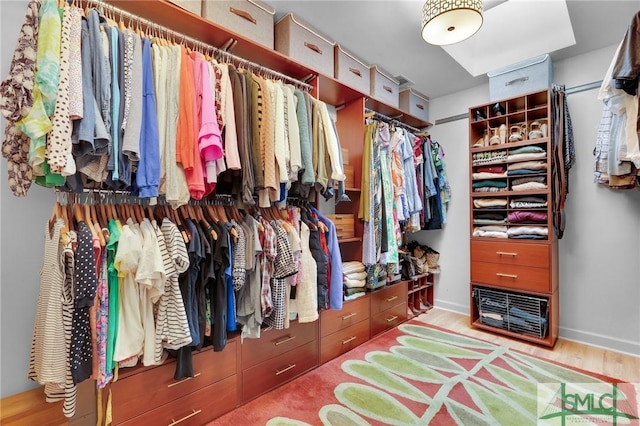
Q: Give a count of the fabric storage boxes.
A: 7